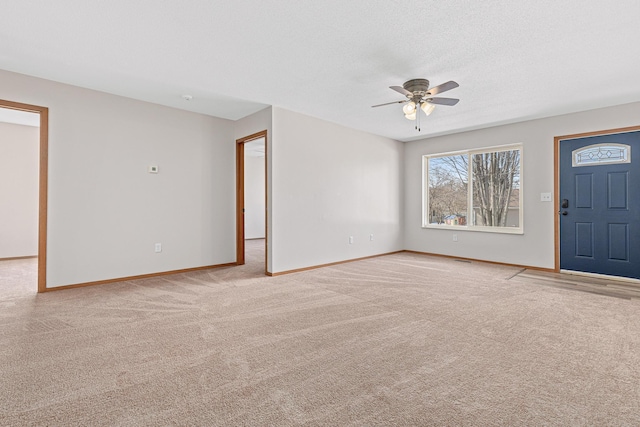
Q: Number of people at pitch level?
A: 0